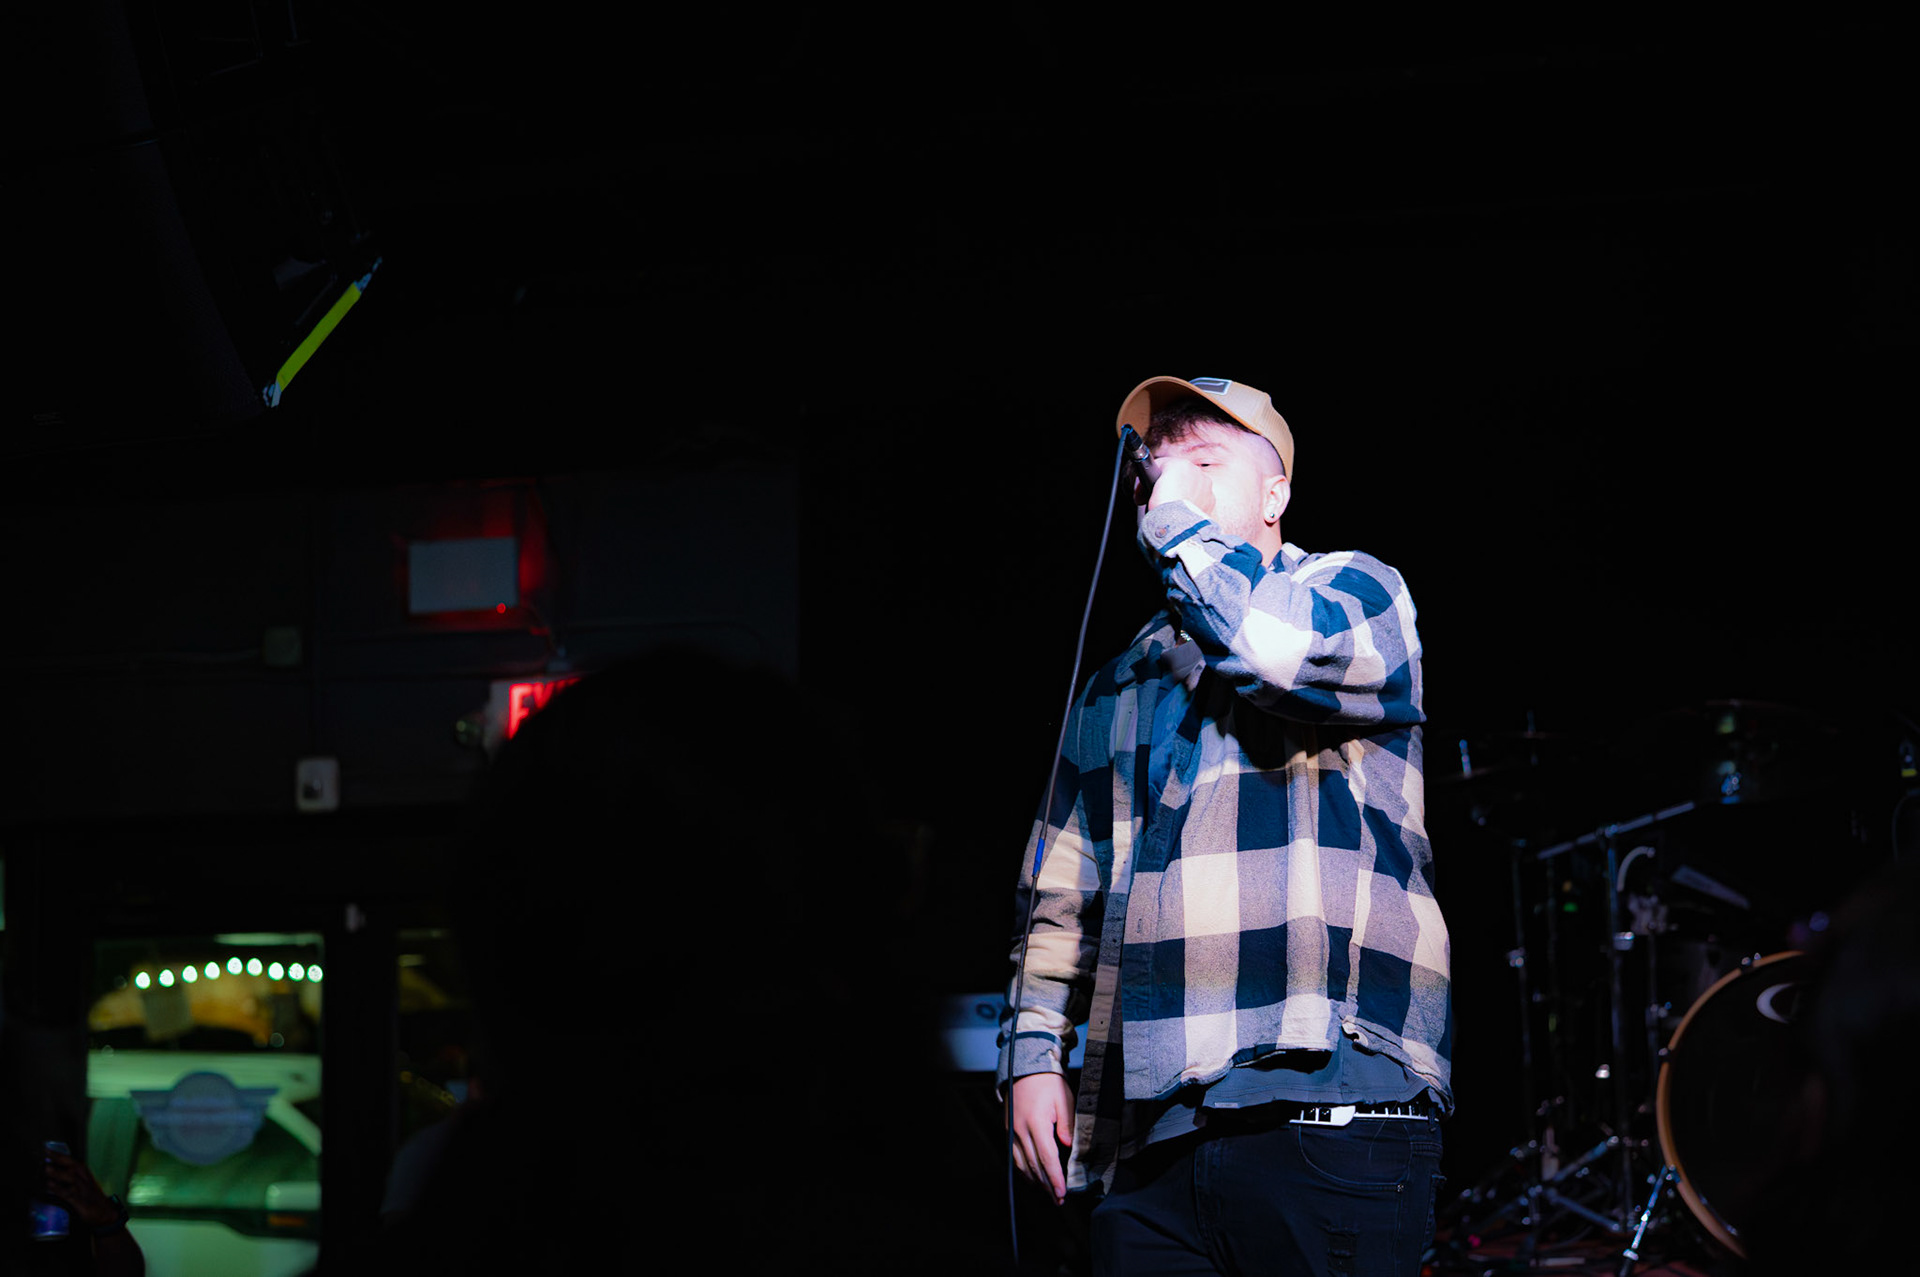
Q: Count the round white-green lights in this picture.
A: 9